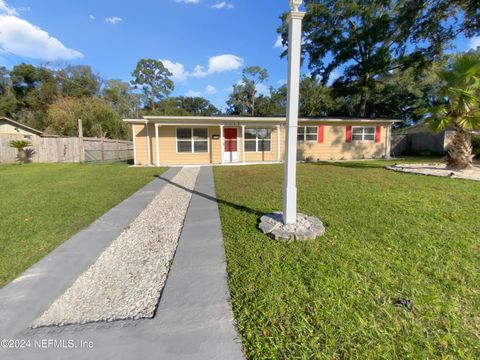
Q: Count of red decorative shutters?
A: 3